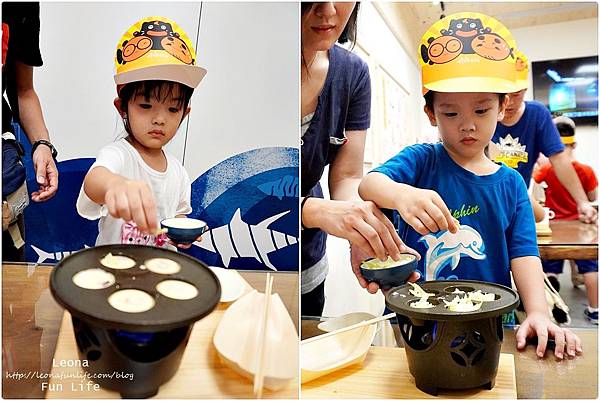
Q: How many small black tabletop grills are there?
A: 2